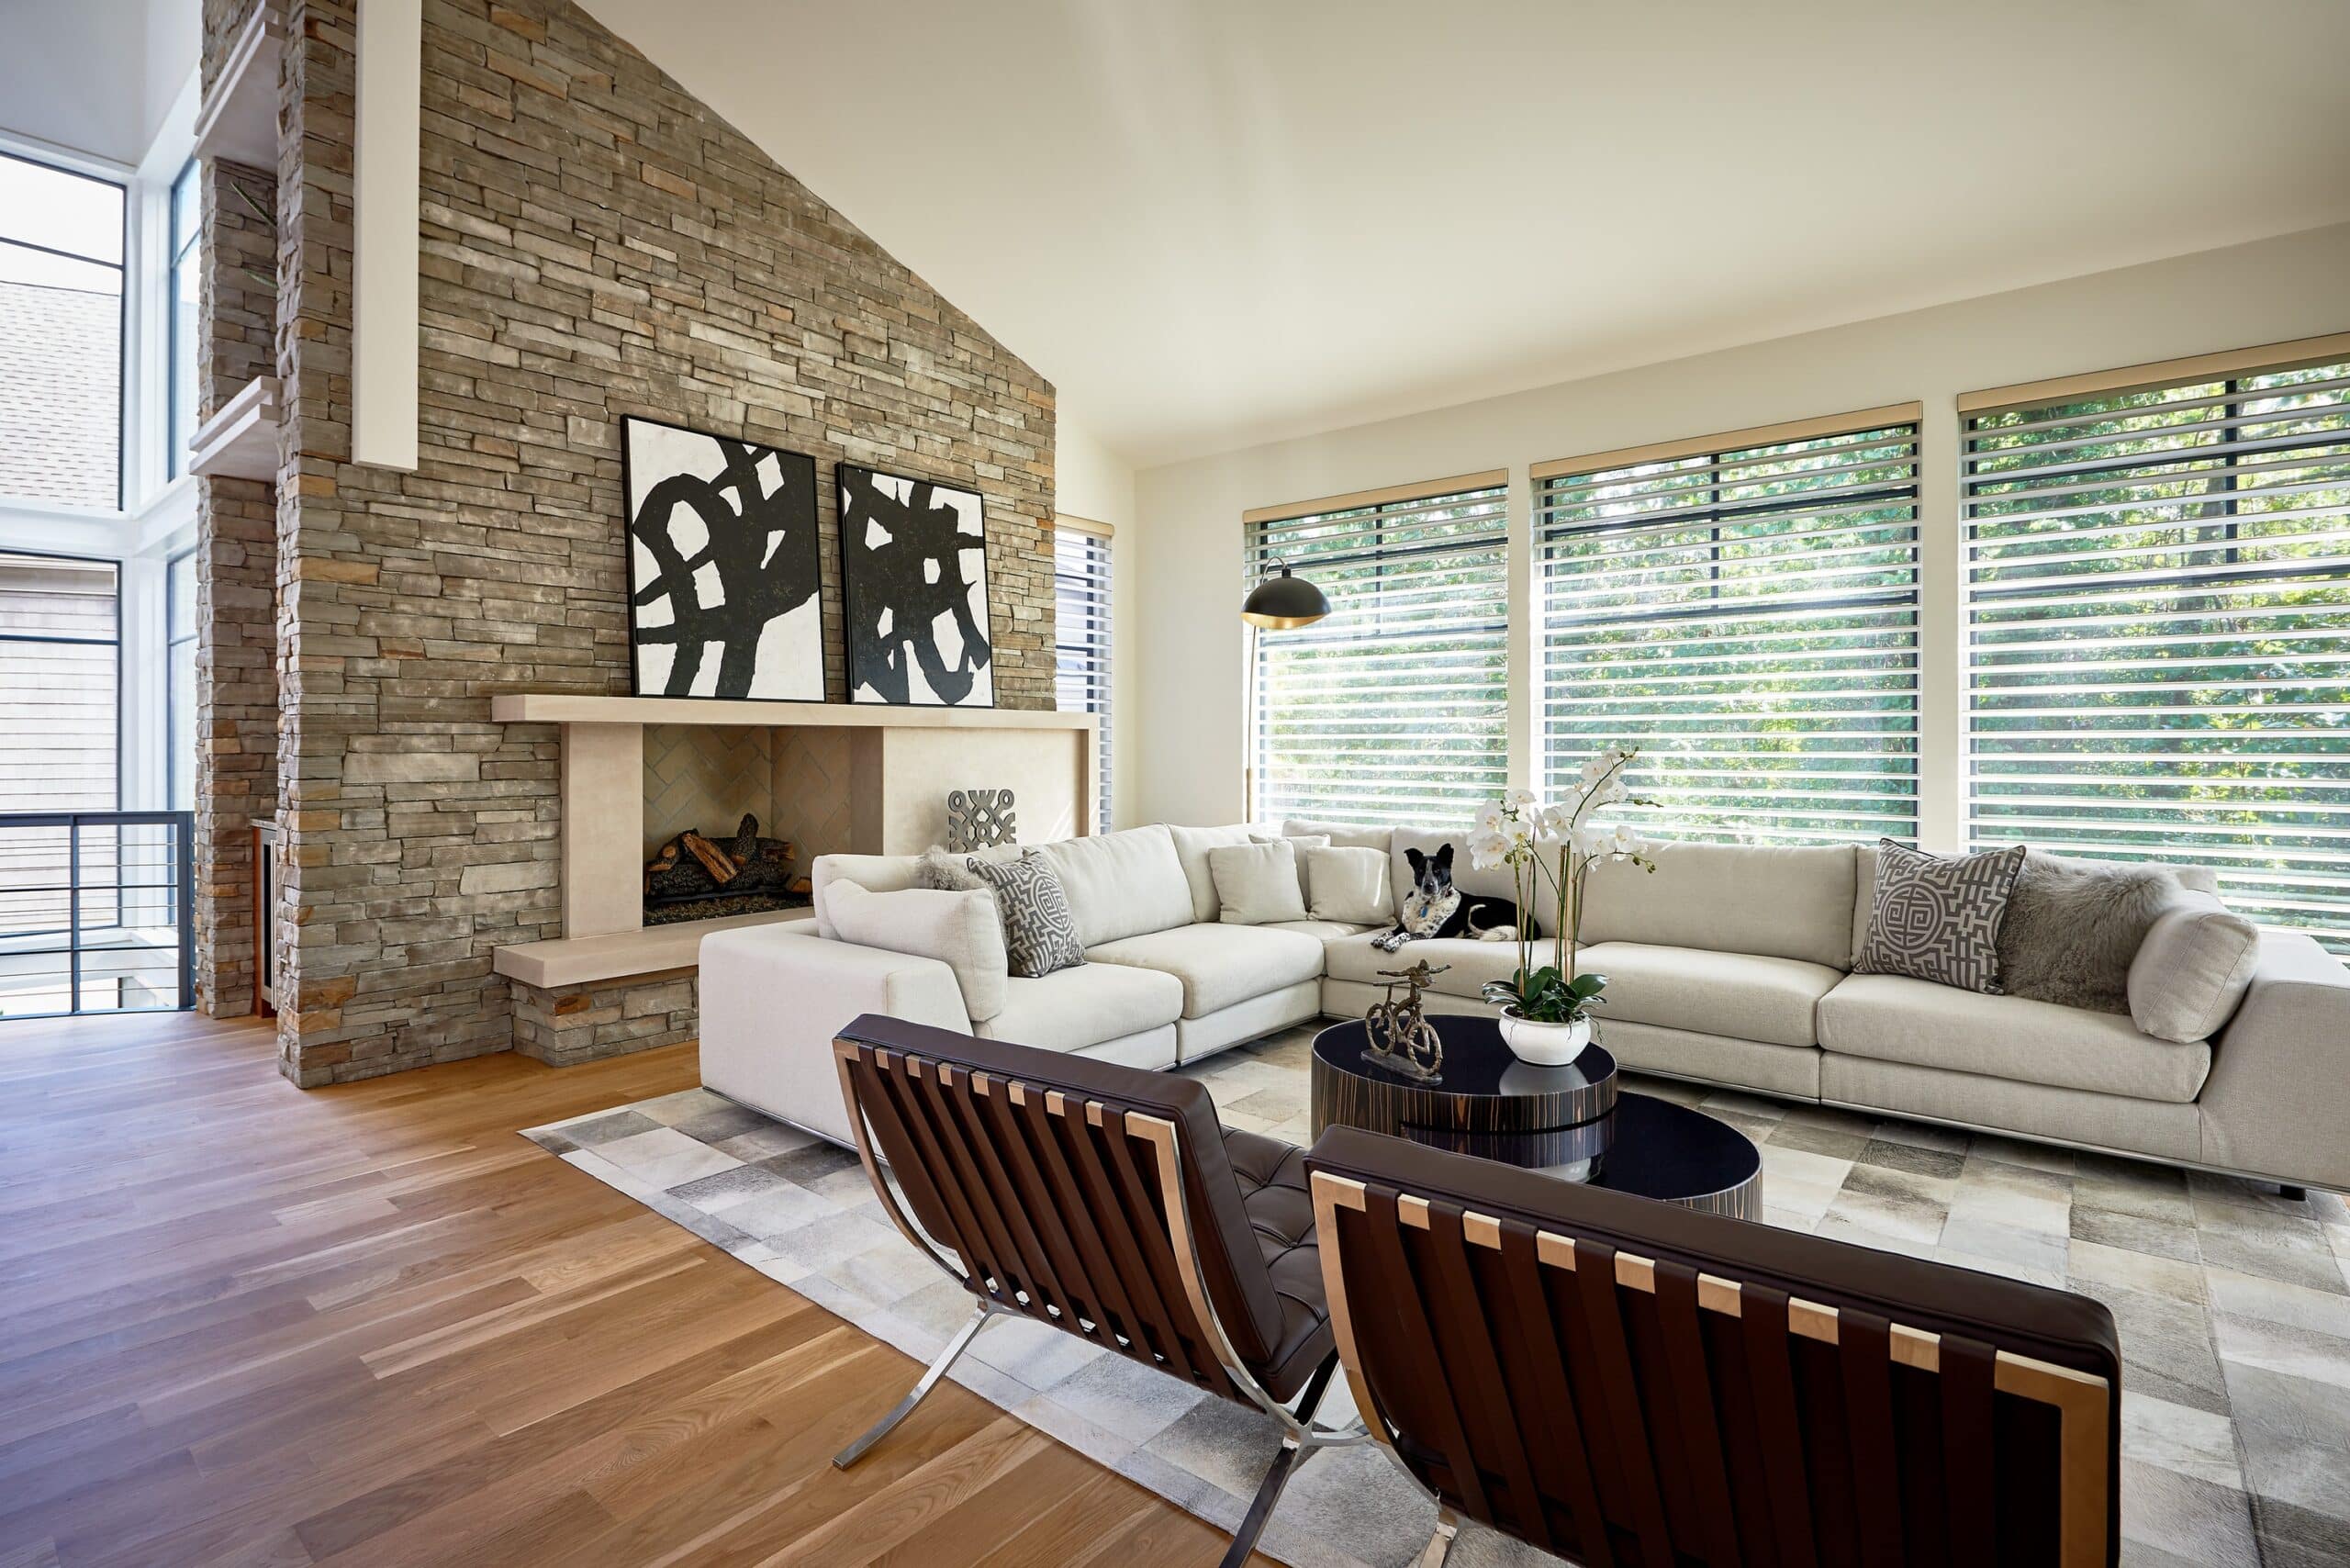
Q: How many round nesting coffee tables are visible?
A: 2